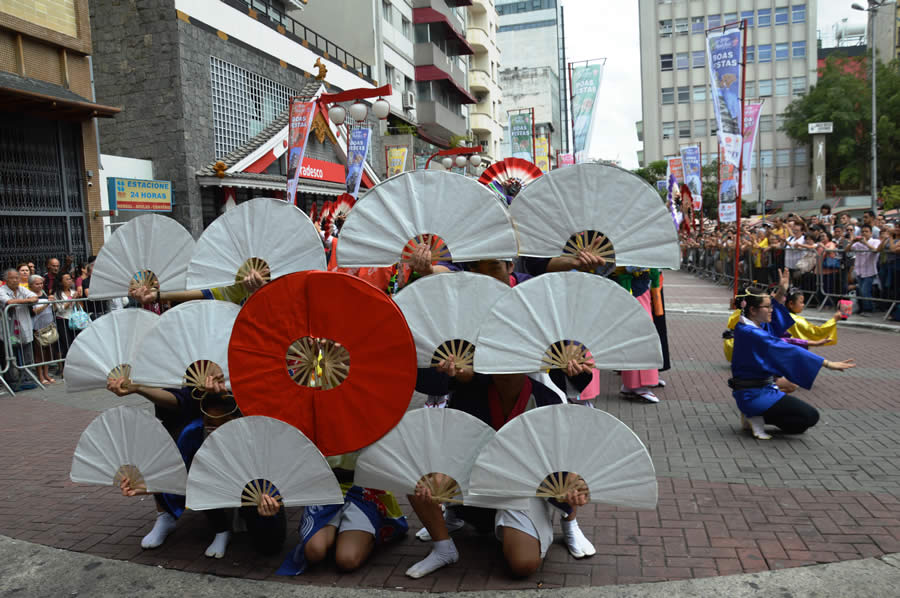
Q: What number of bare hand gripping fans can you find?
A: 12